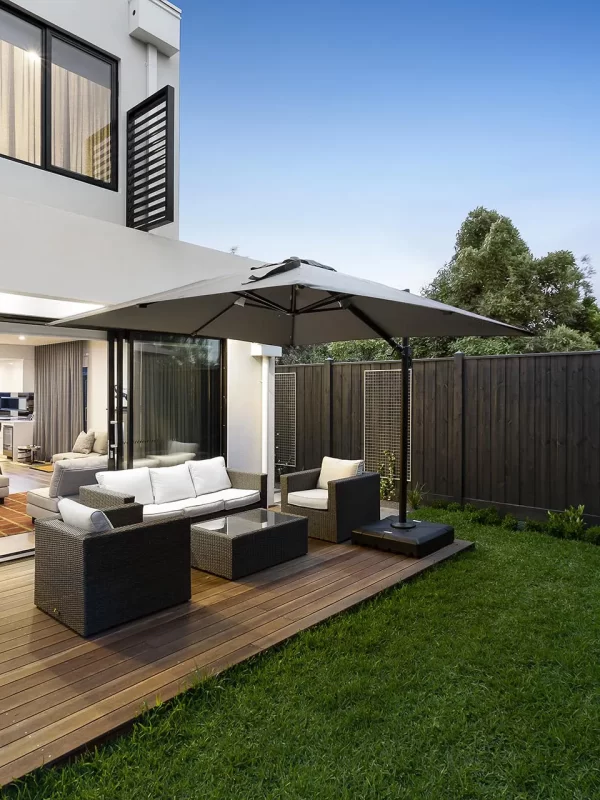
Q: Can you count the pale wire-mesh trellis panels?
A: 2